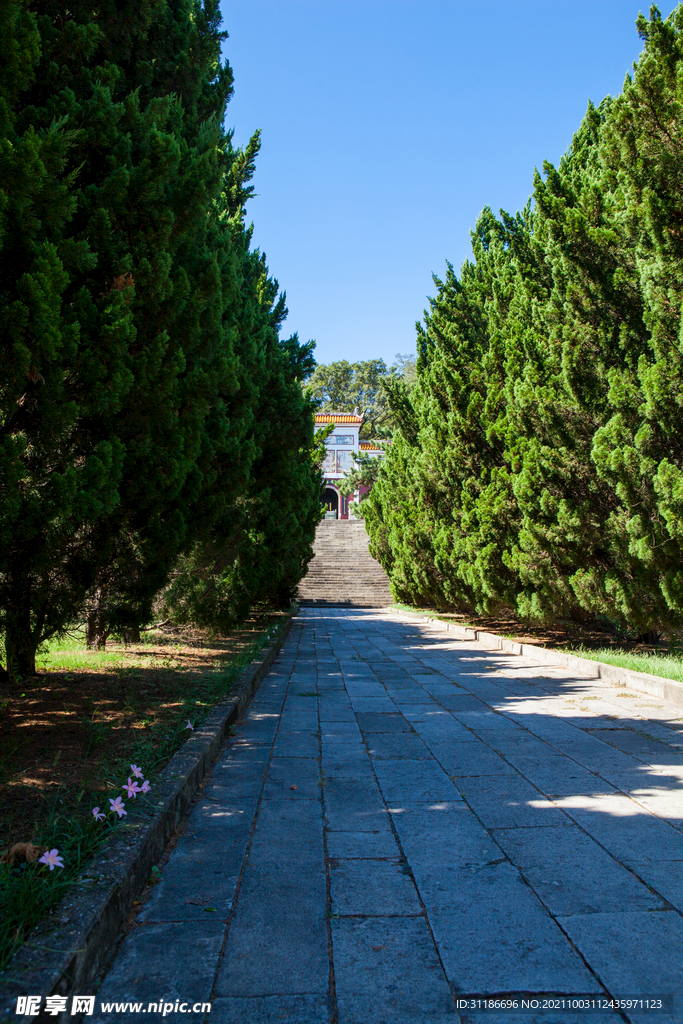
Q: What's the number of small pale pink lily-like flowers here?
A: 7